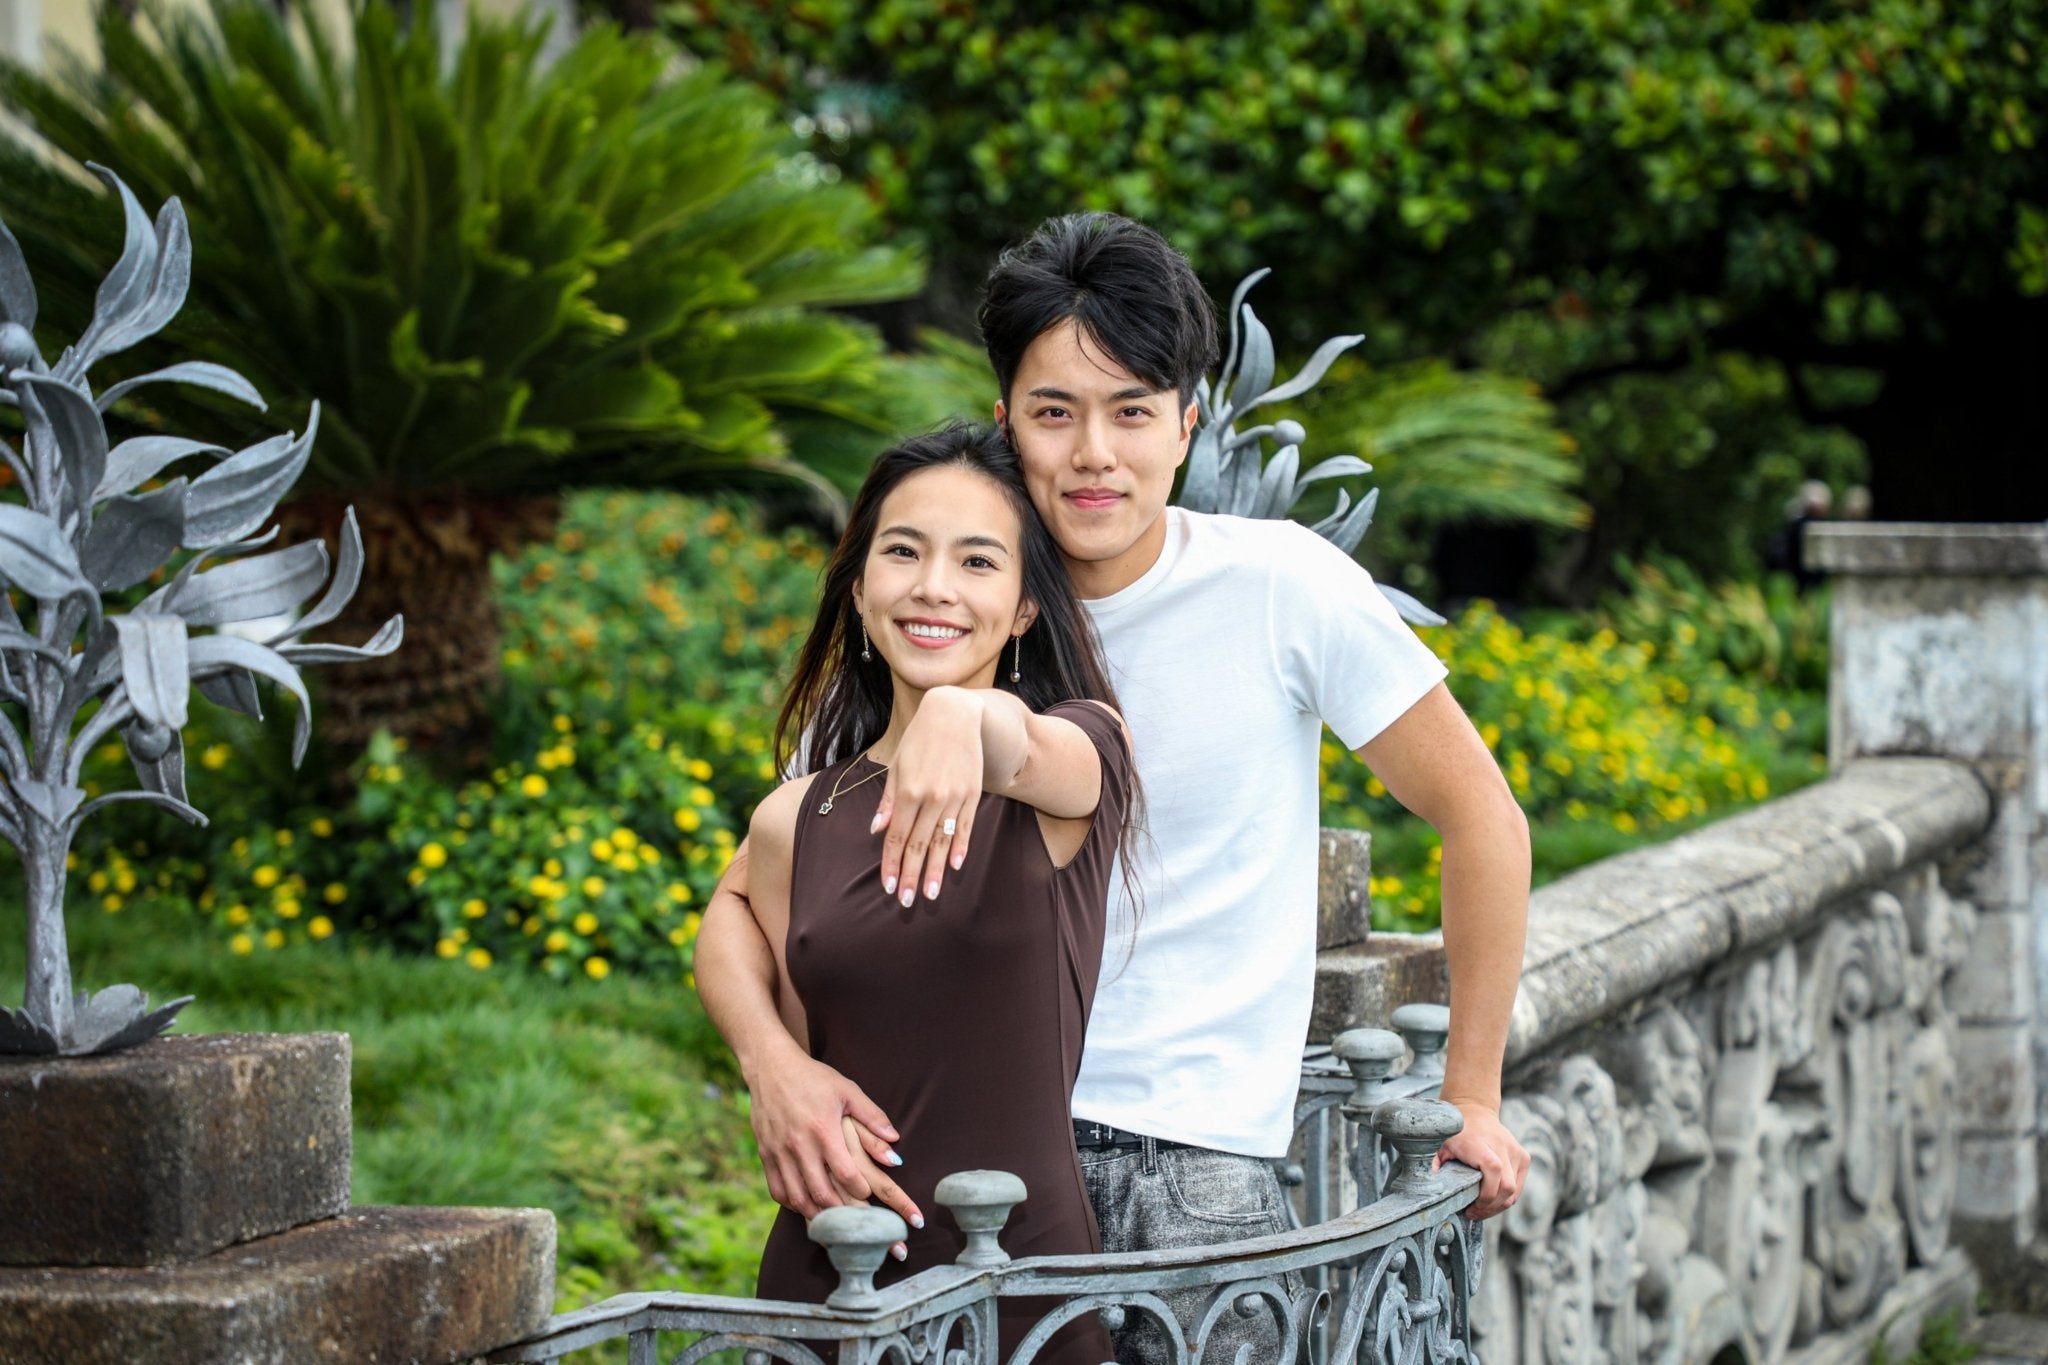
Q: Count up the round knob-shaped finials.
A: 5